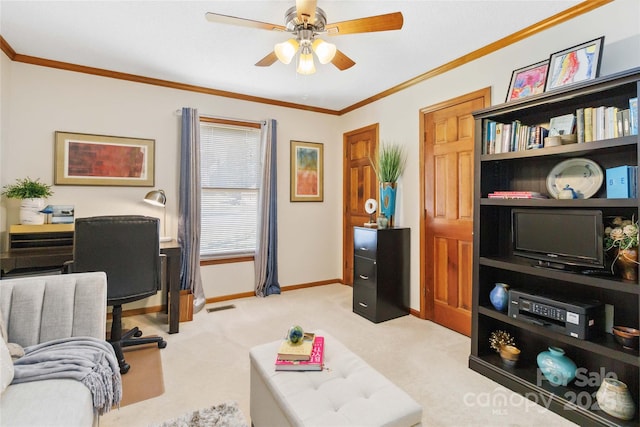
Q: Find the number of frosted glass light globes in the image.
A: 3